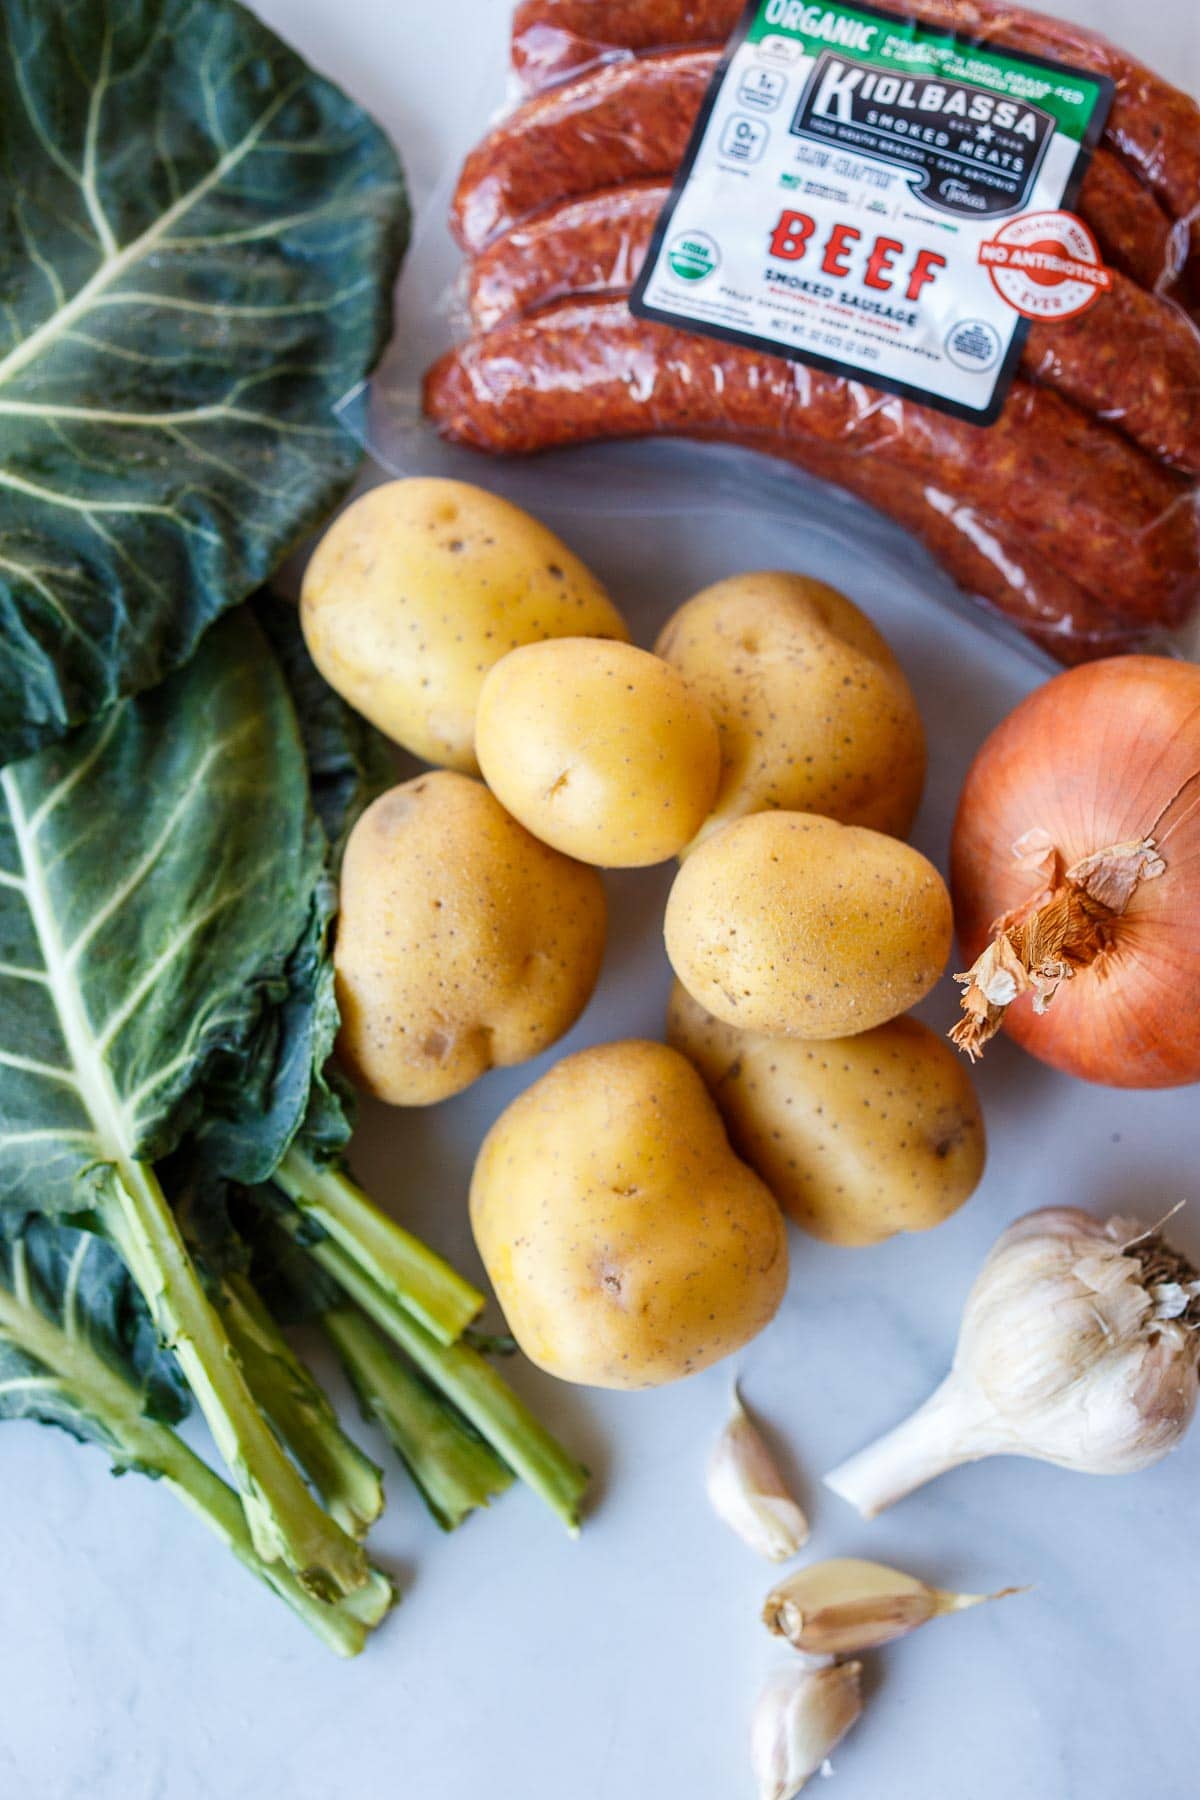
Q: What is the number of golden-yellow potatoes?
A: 7